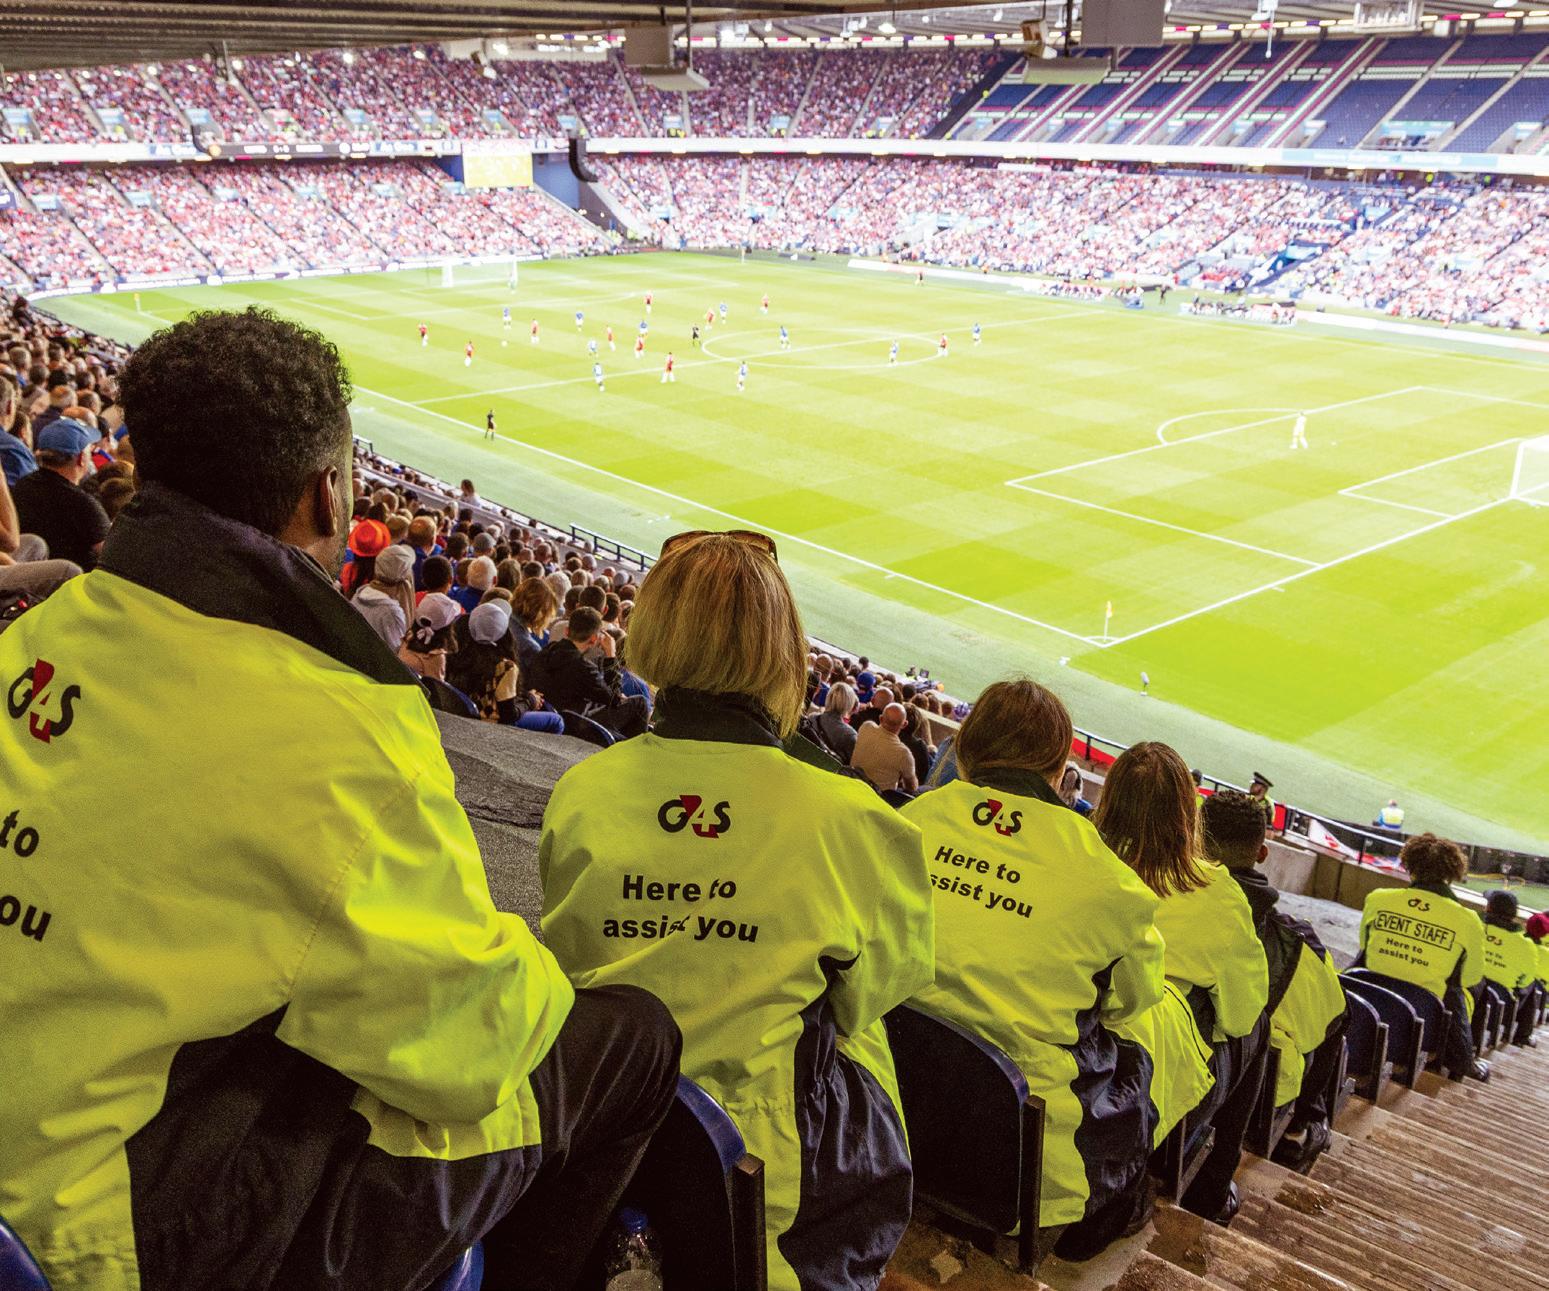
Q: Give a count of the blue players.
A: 10